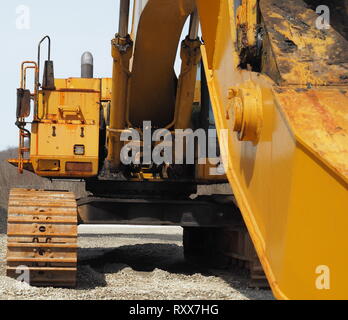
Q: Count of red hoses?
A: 0